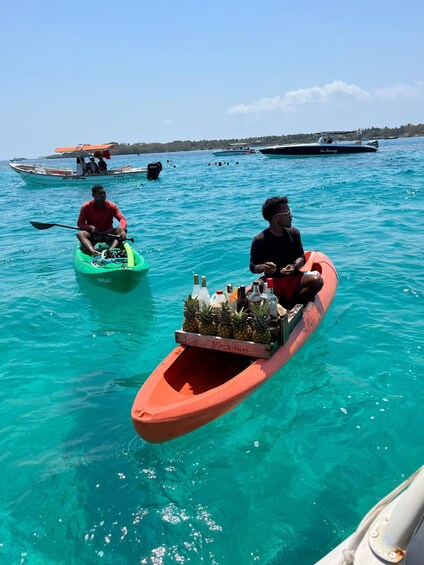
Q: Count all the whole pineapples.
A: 5